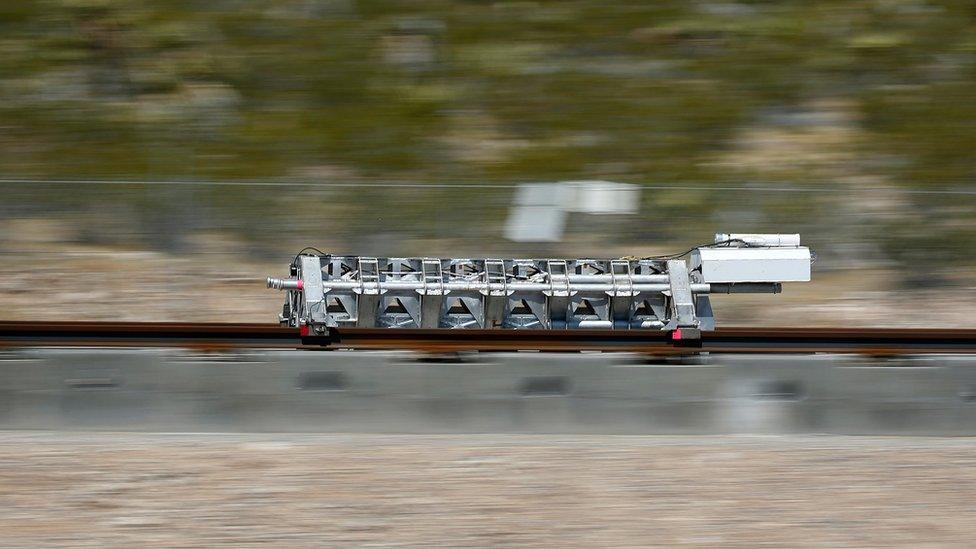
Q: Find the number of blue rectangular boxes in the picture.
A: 0